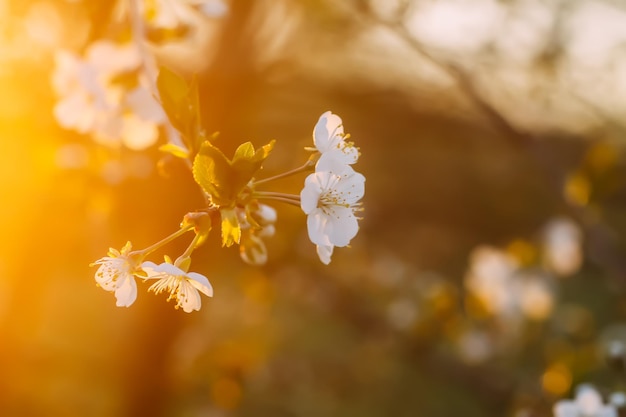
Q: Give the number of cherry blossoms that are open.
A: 4